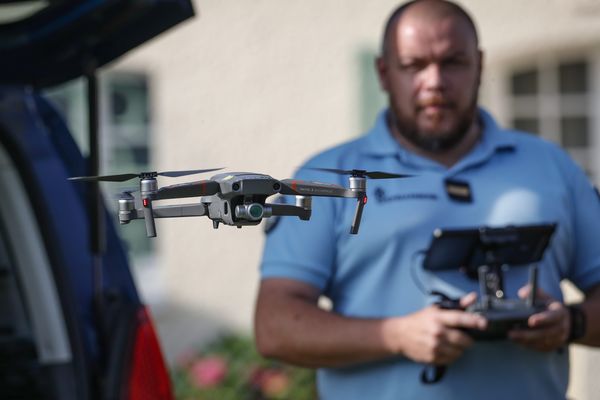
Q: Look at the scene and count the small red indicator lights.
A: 2